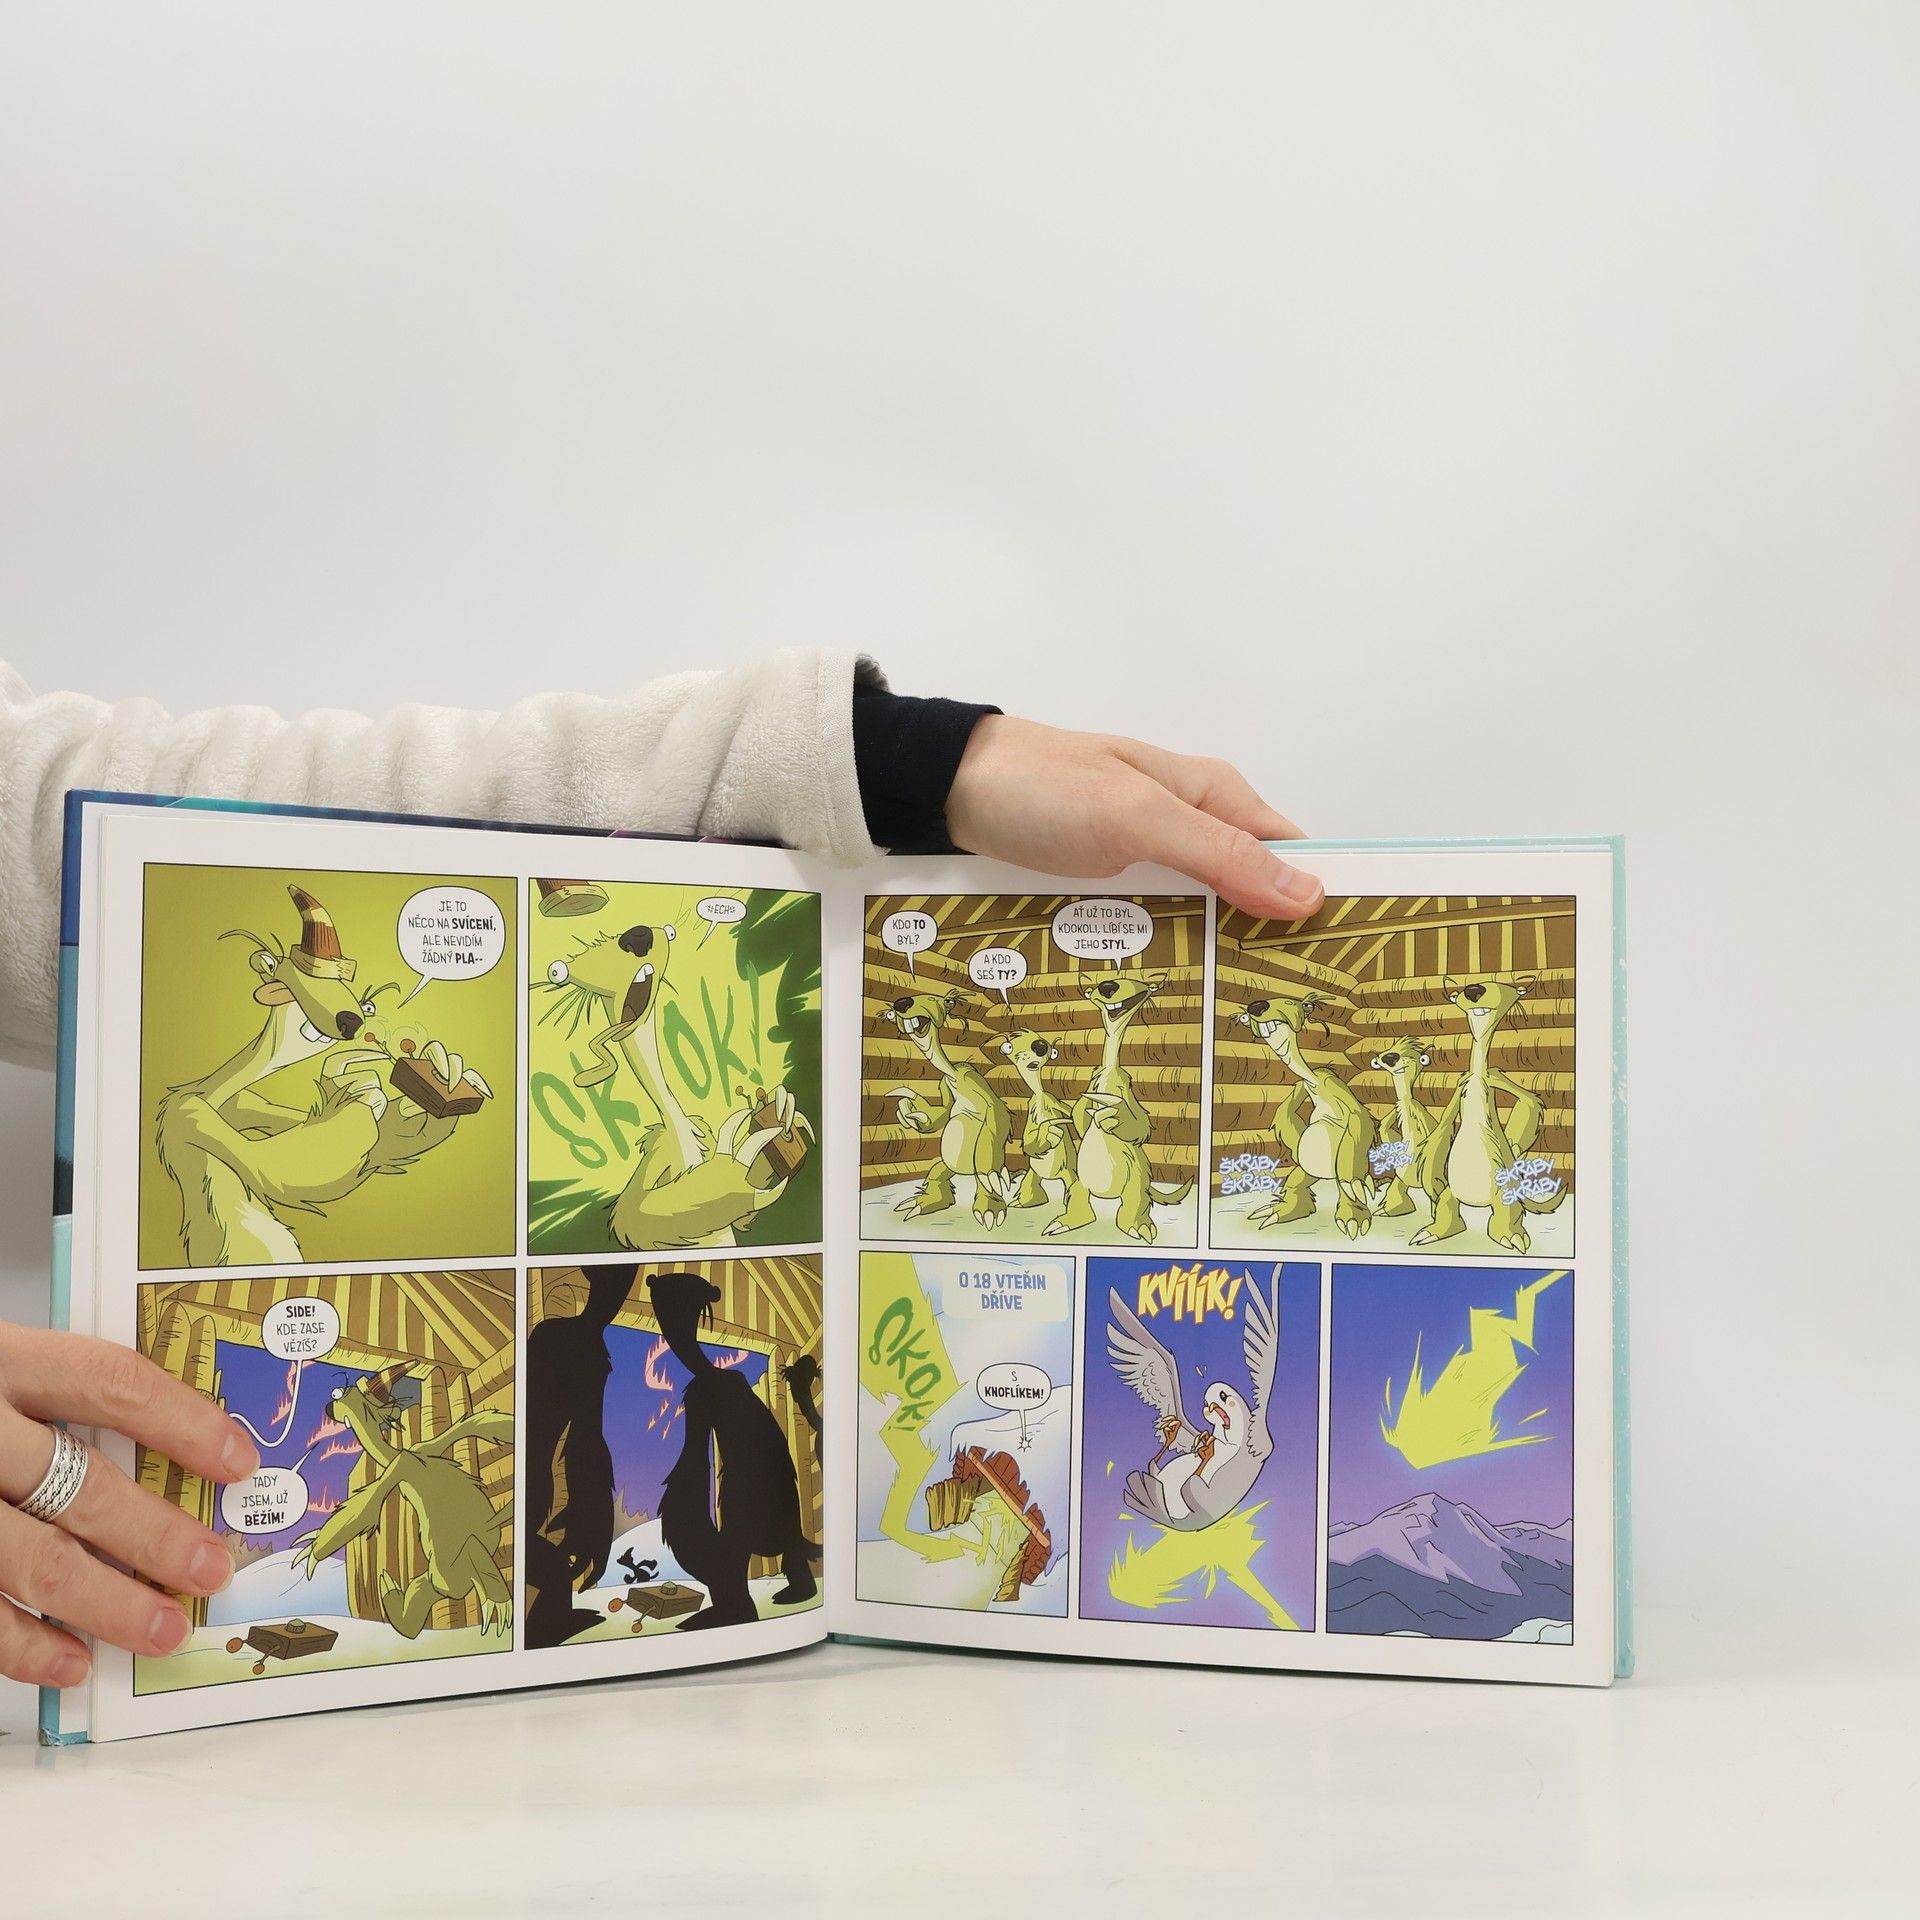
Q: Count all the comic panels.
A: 9